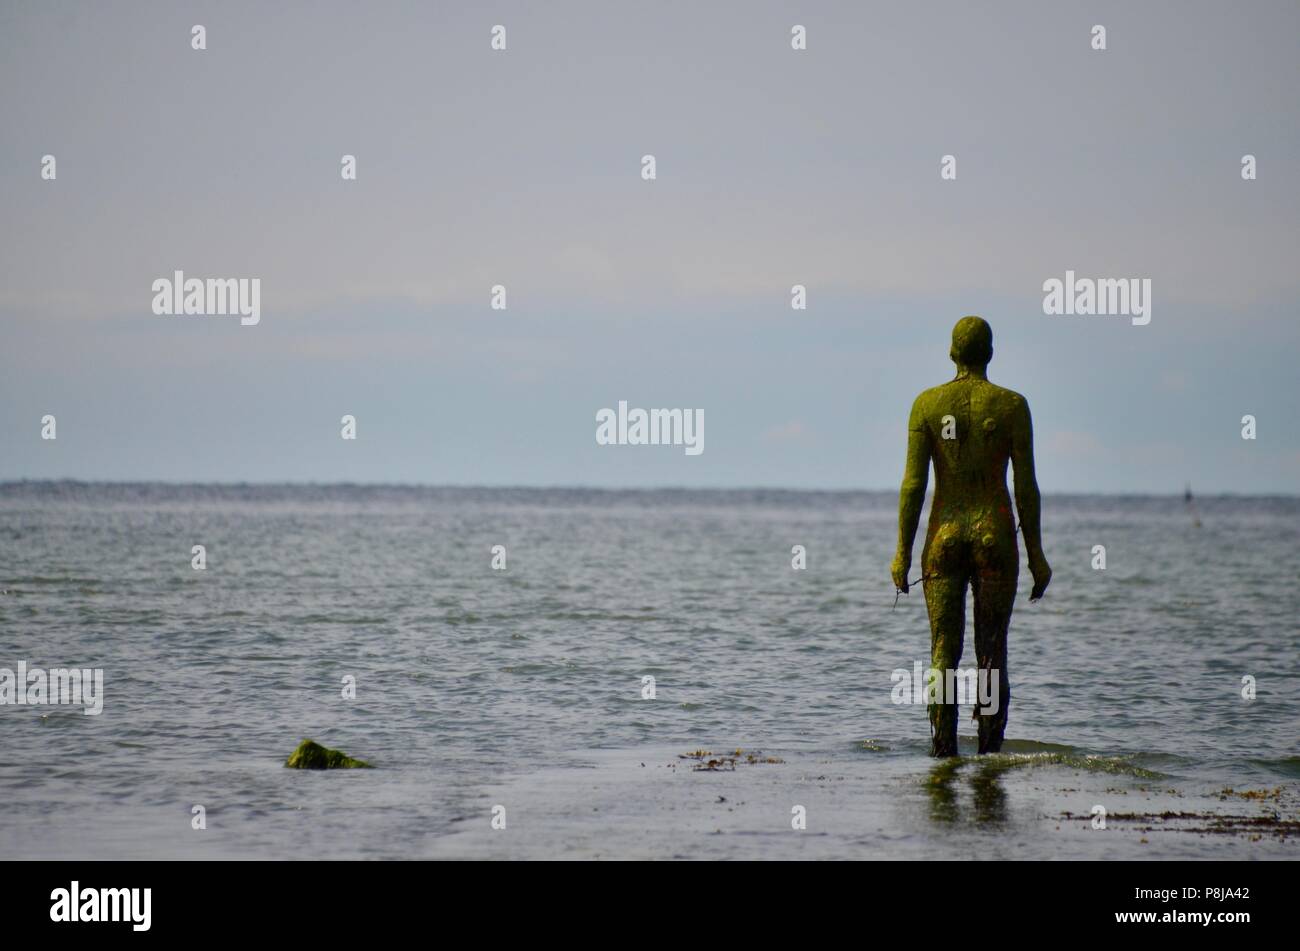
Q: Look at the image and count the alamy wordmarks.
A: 6